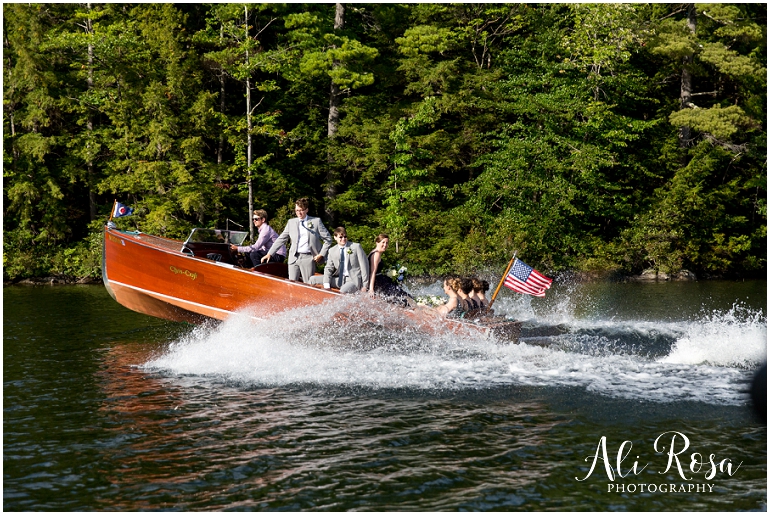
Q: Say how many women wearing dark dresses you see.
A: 5